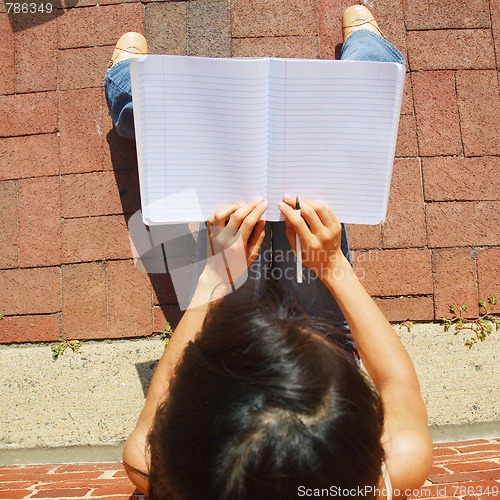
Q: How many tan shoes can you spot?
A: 2